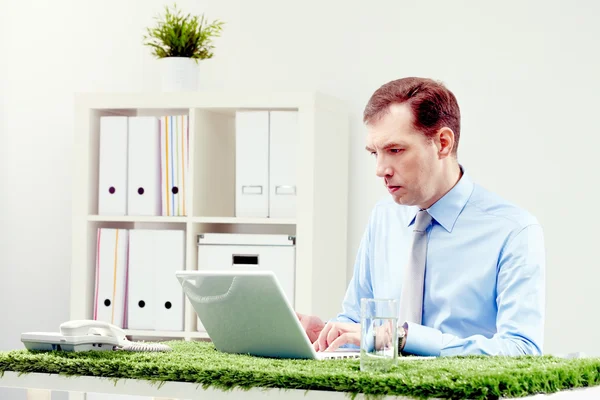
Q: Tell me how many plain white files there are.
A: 6